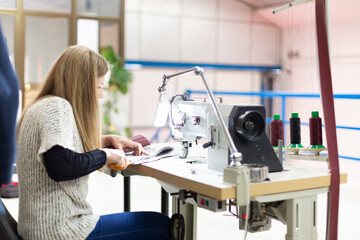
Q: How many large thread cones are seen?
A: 3